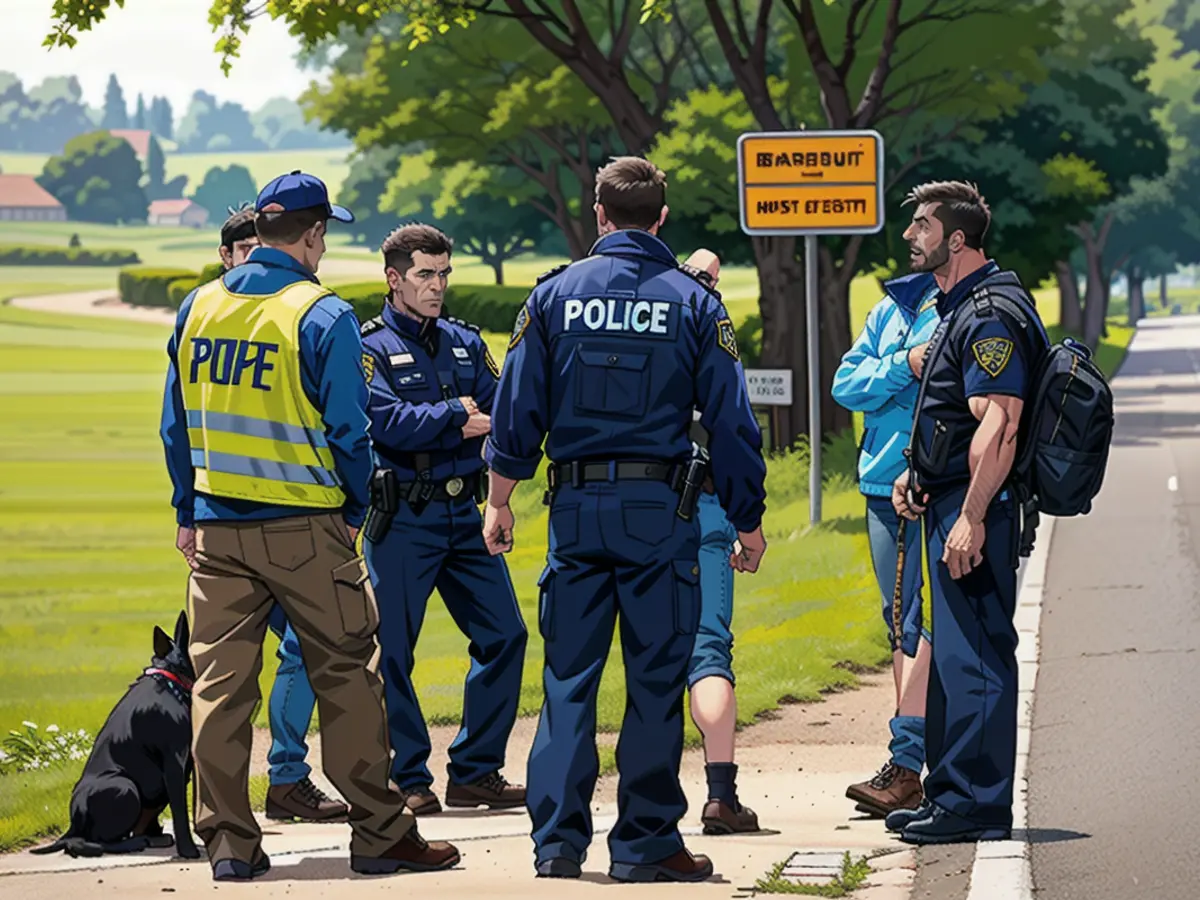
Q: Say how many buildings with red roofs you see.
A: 3